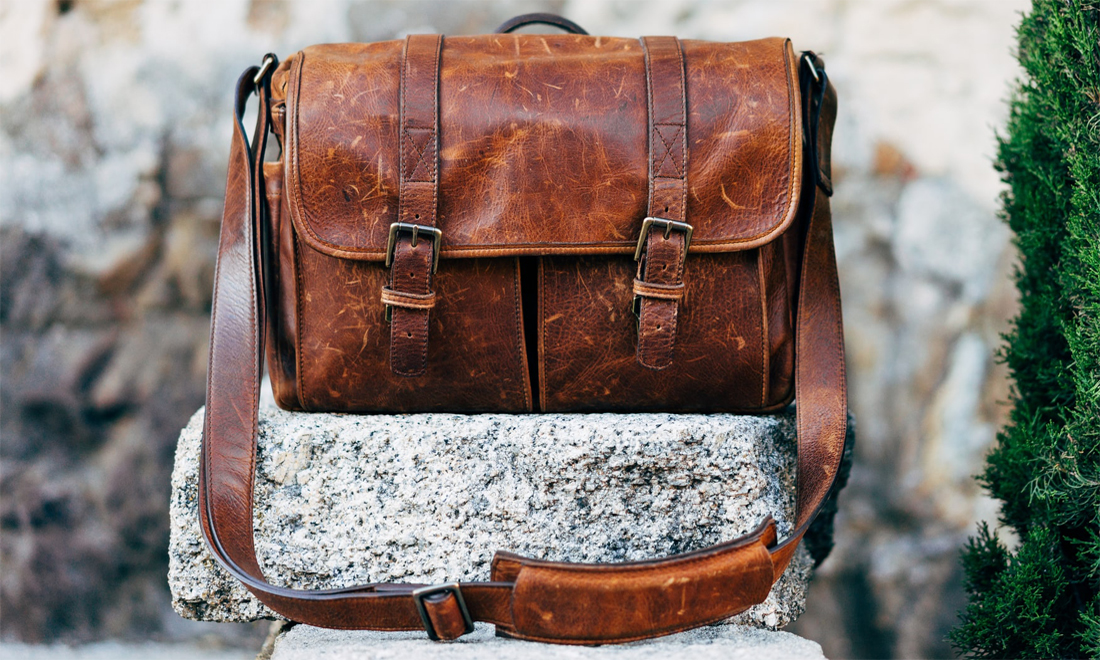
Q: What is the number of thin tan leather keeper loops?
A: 2